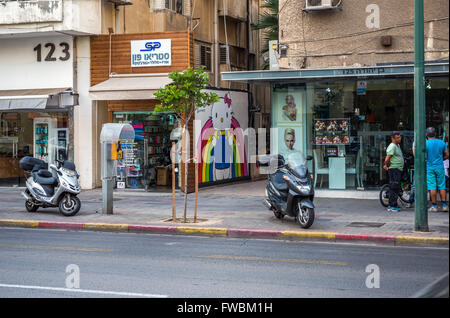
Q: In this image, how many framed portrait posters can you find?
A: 2